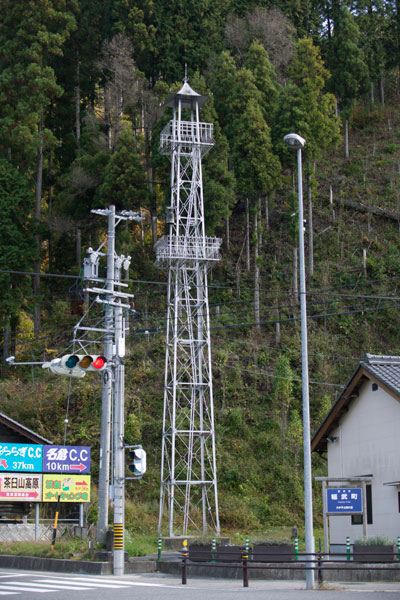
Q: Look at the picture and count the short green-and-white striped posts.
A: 6